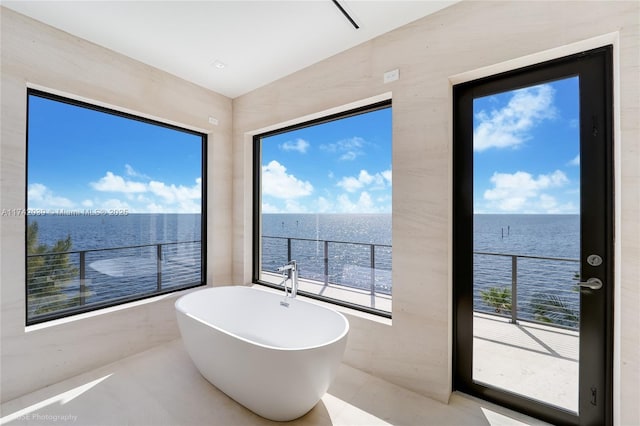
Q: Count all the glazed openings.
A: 3